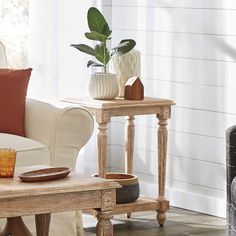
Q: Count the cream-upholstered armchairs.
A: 1